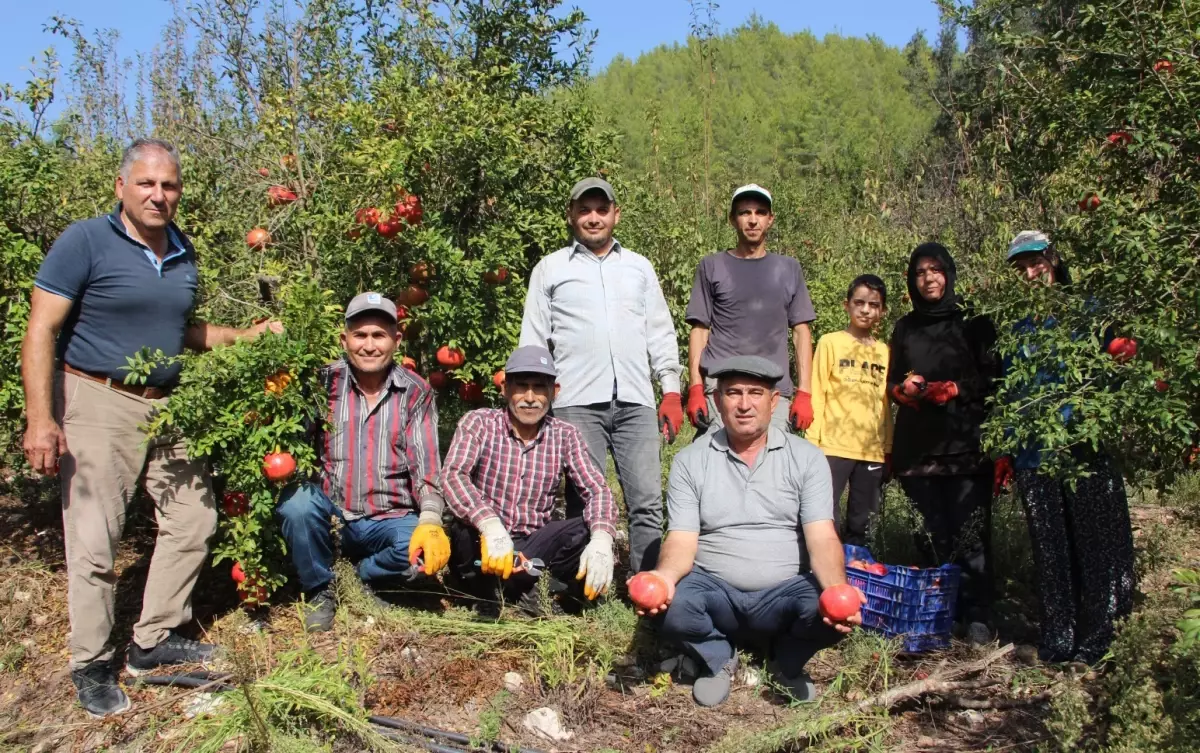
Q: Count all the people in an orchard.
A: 9